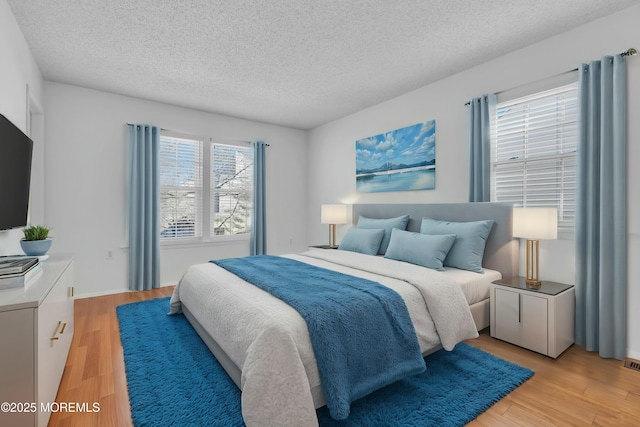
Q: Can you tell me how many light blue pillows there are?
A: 4